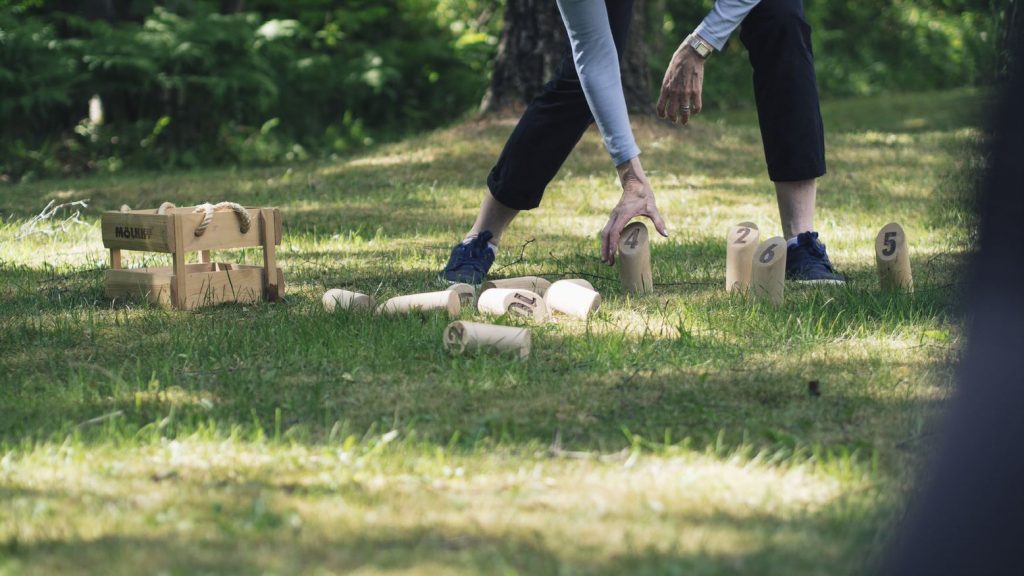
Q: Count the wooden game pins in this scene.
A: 12